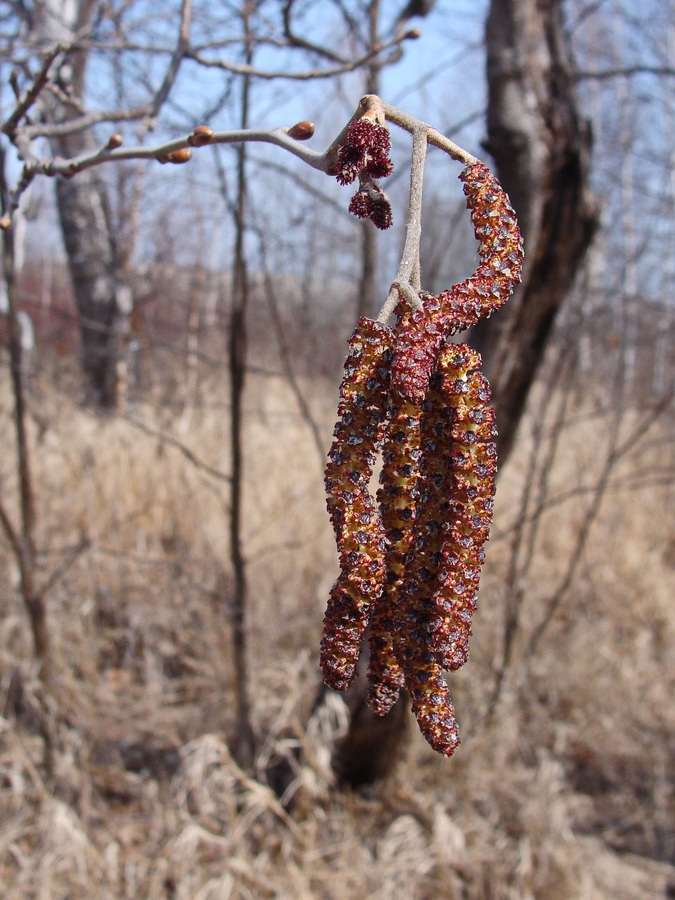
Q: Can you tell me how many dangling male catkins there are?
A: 5